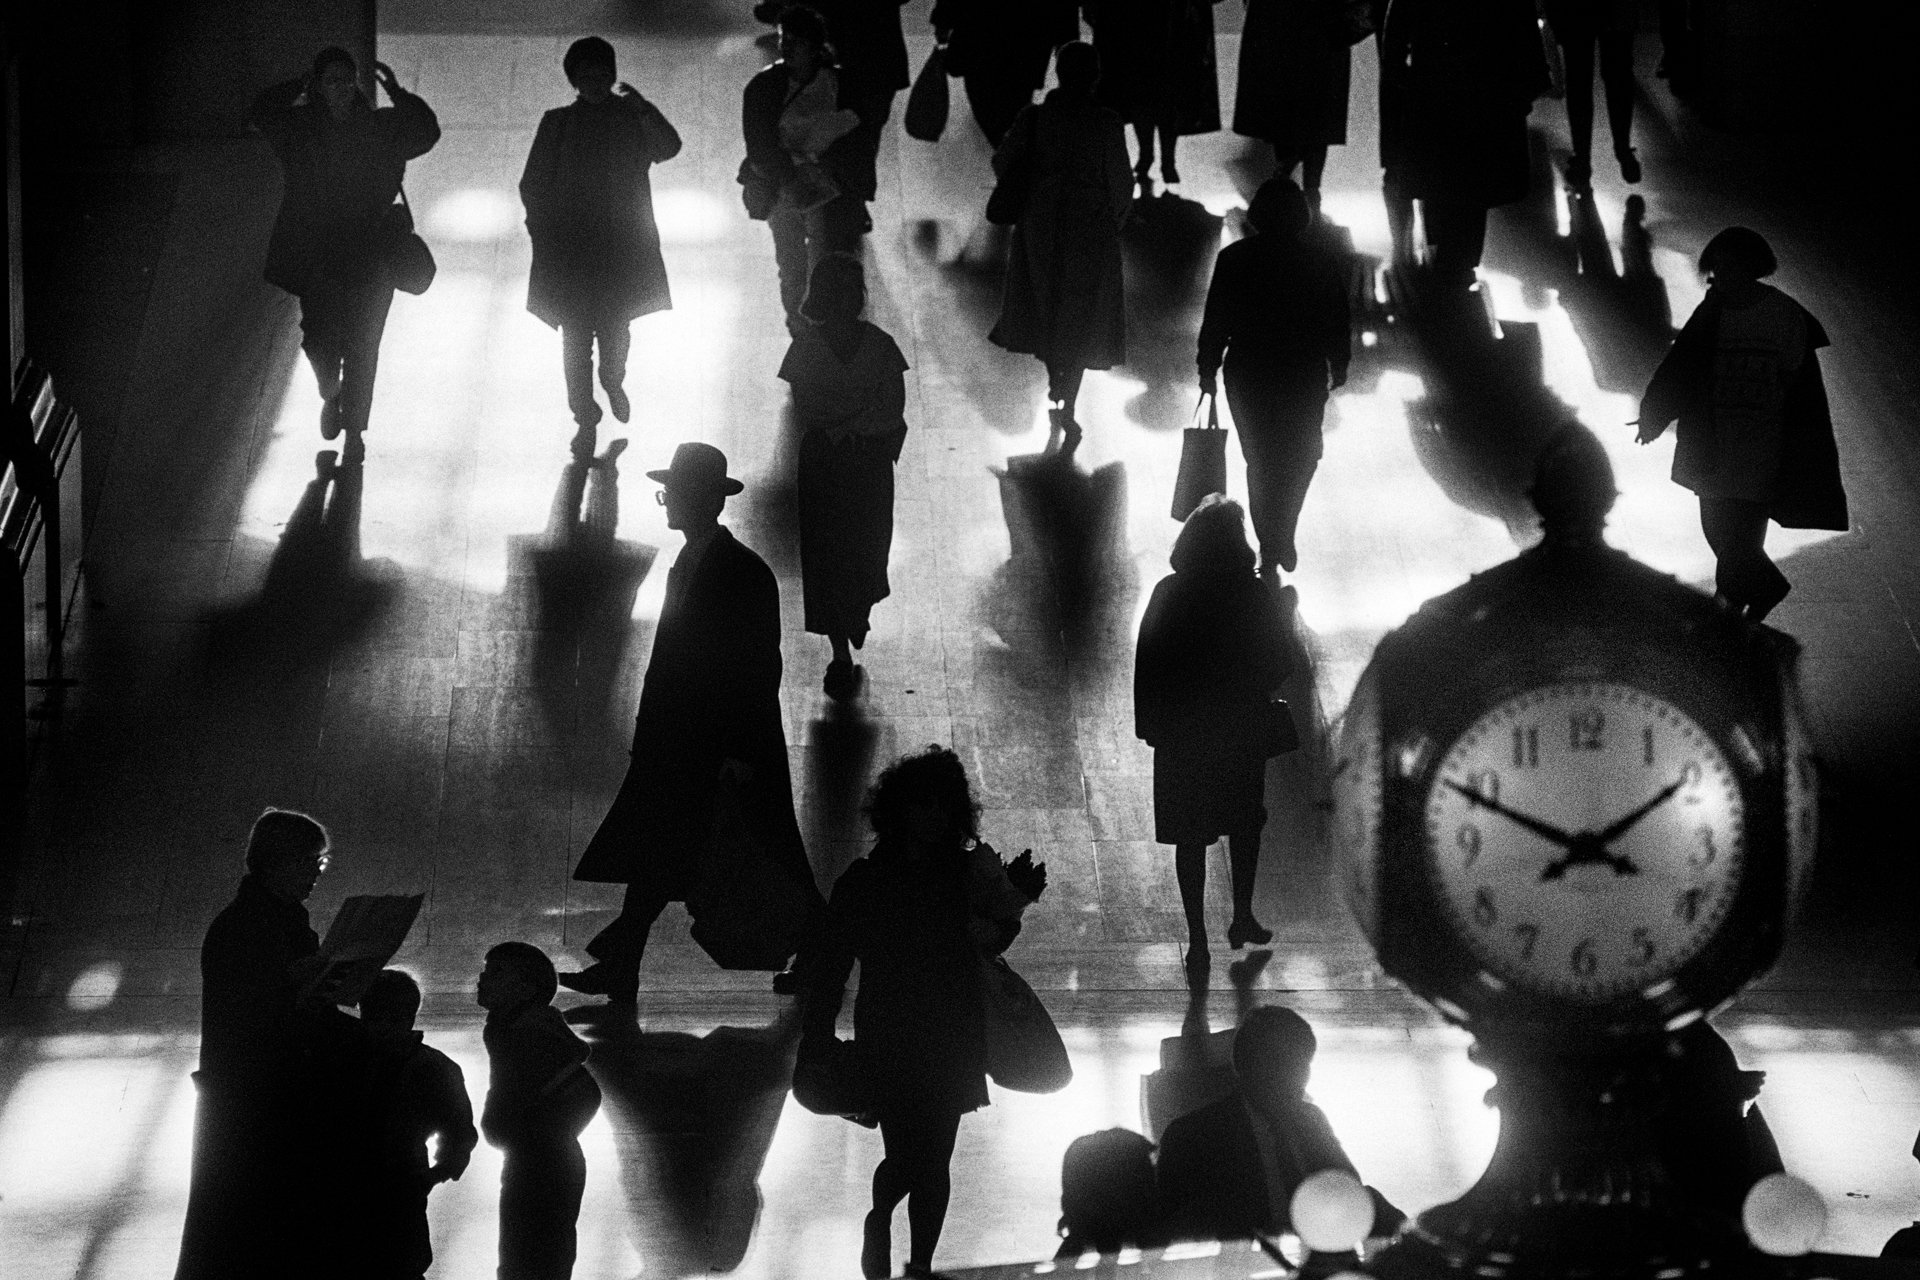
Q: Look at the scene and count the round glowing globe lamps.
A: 2